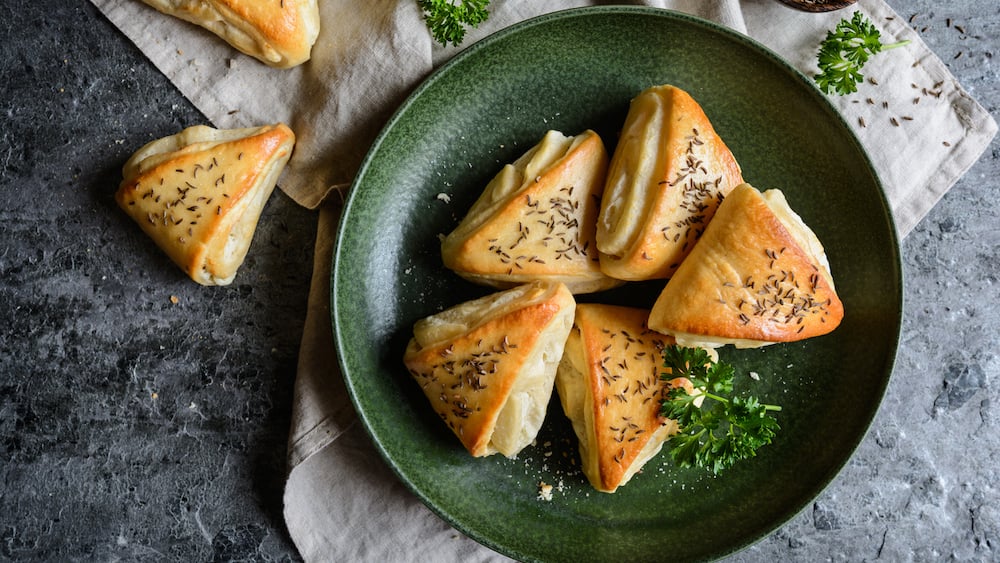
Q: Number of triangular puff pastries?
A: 7